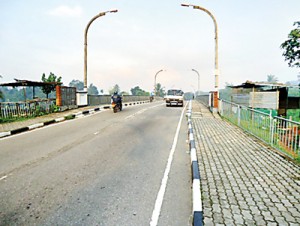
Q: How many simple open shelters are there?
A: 2